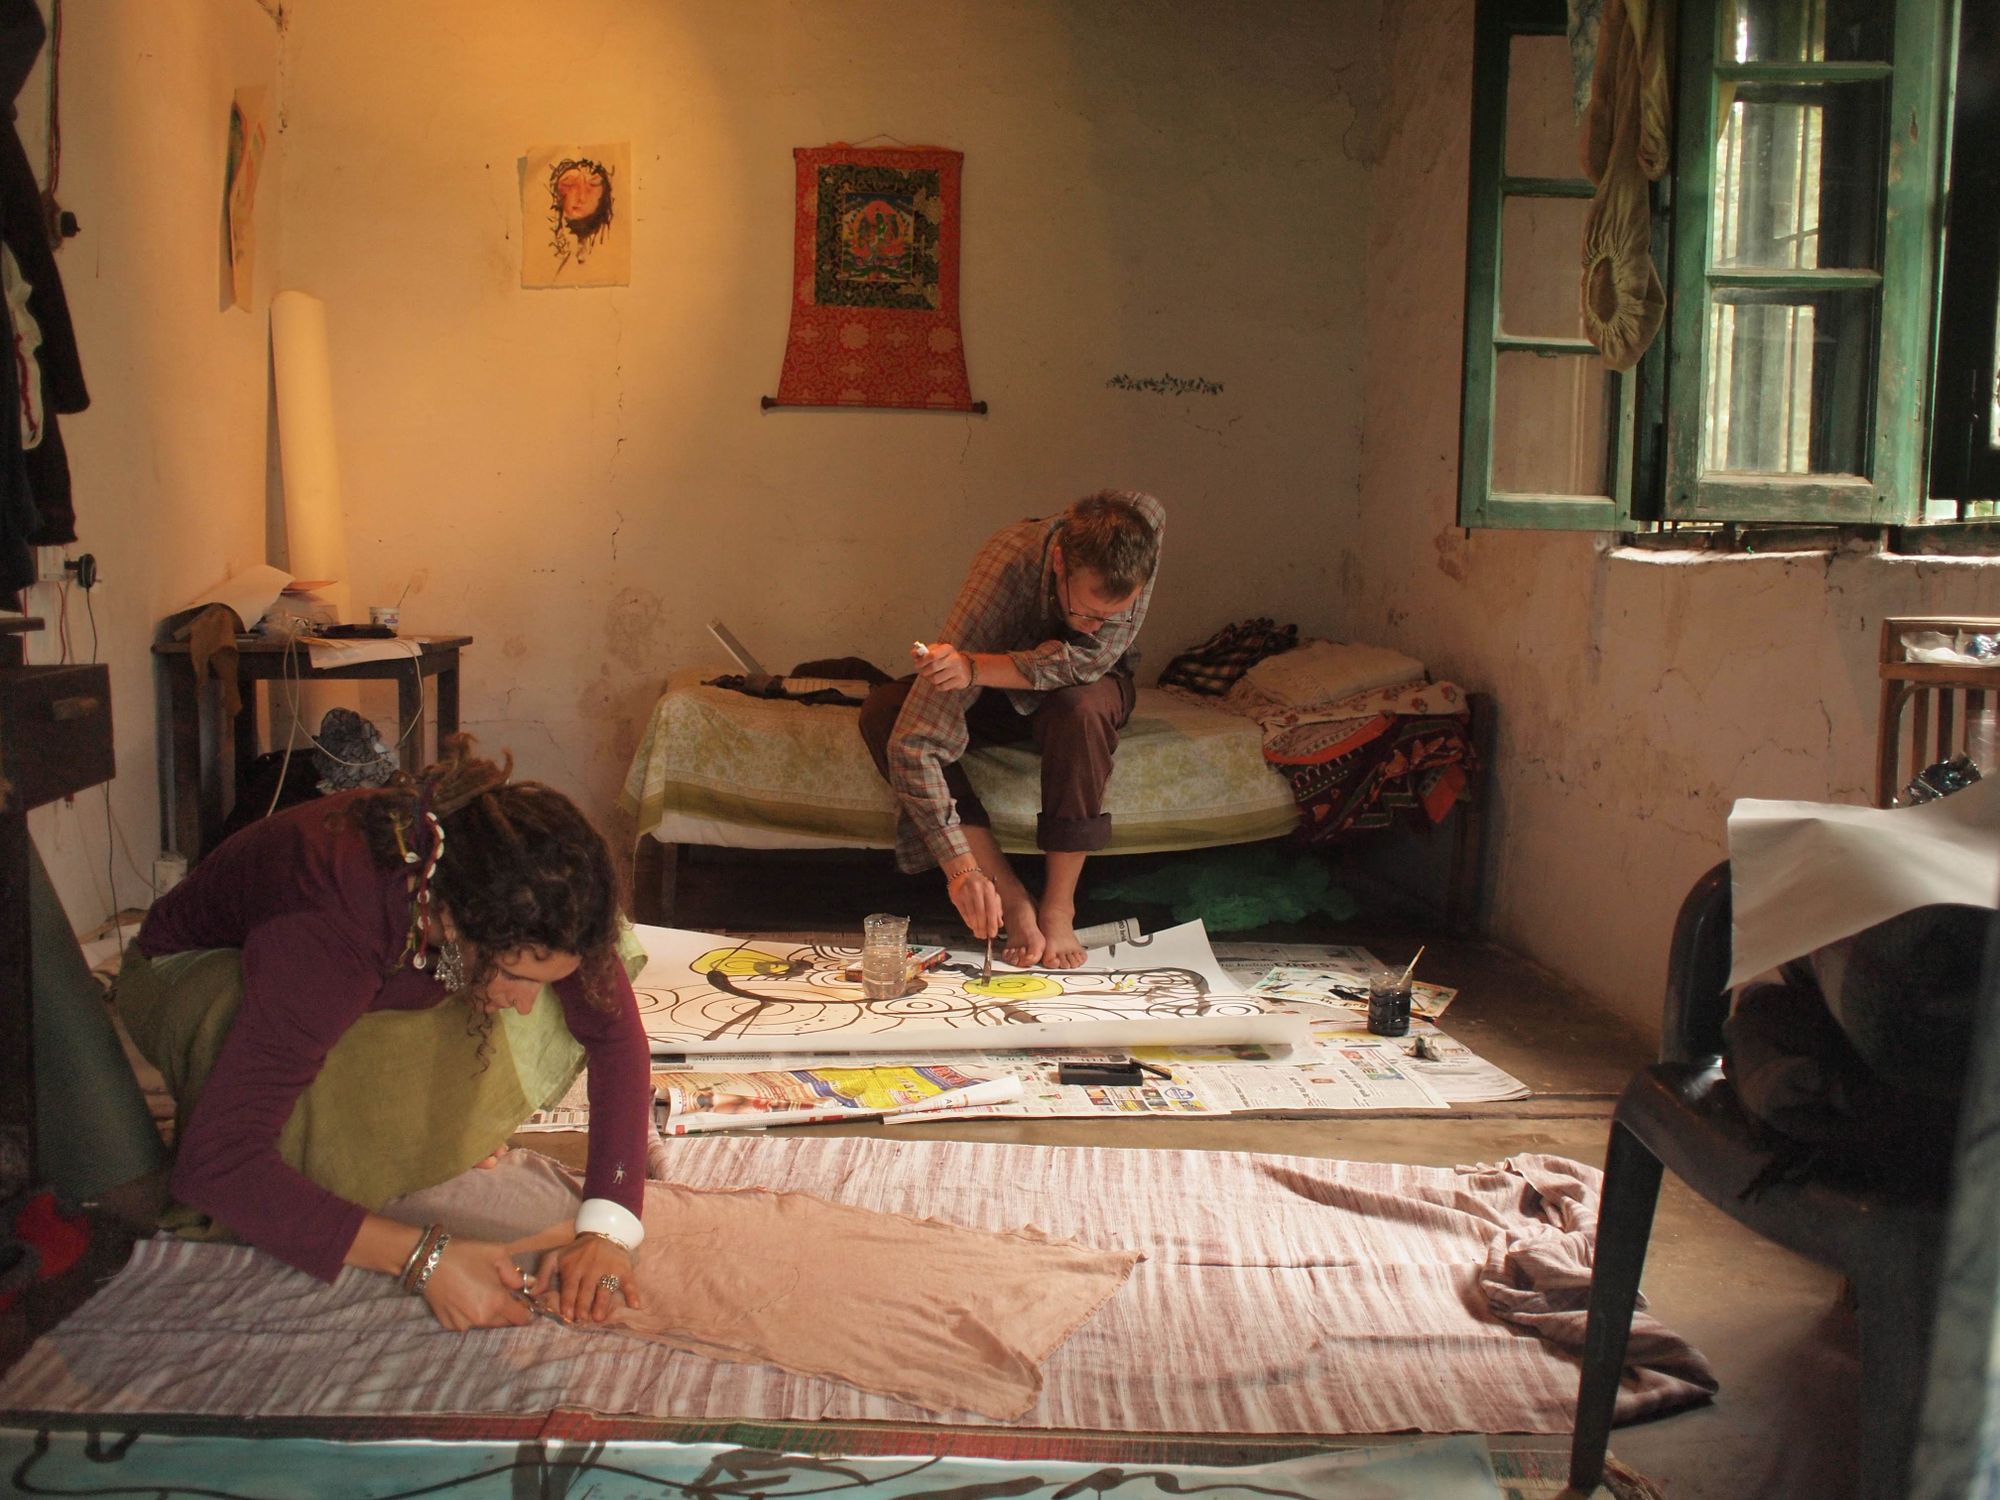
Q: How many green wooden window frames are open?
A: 2